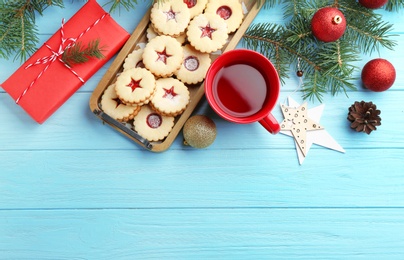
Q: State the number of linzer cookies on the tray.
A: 12